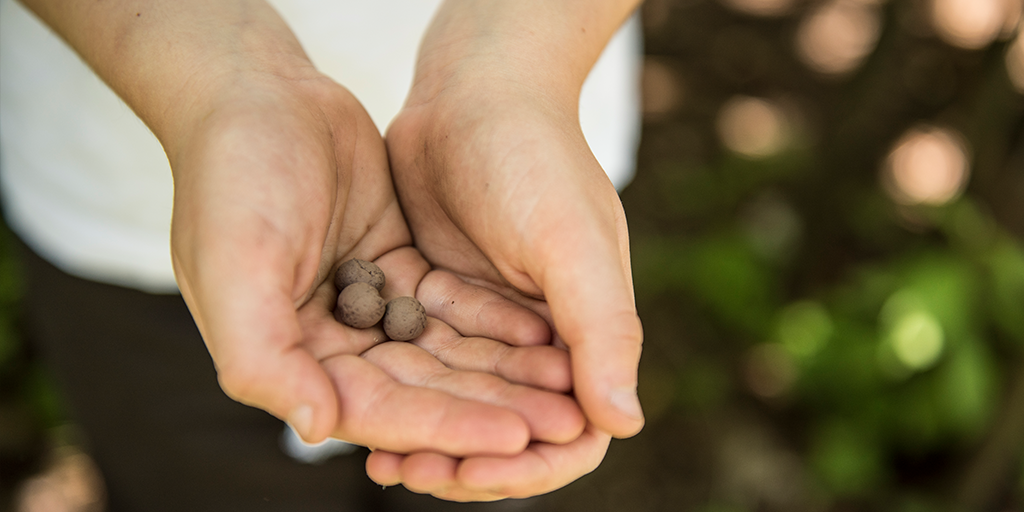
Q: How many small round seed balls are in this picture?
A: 3